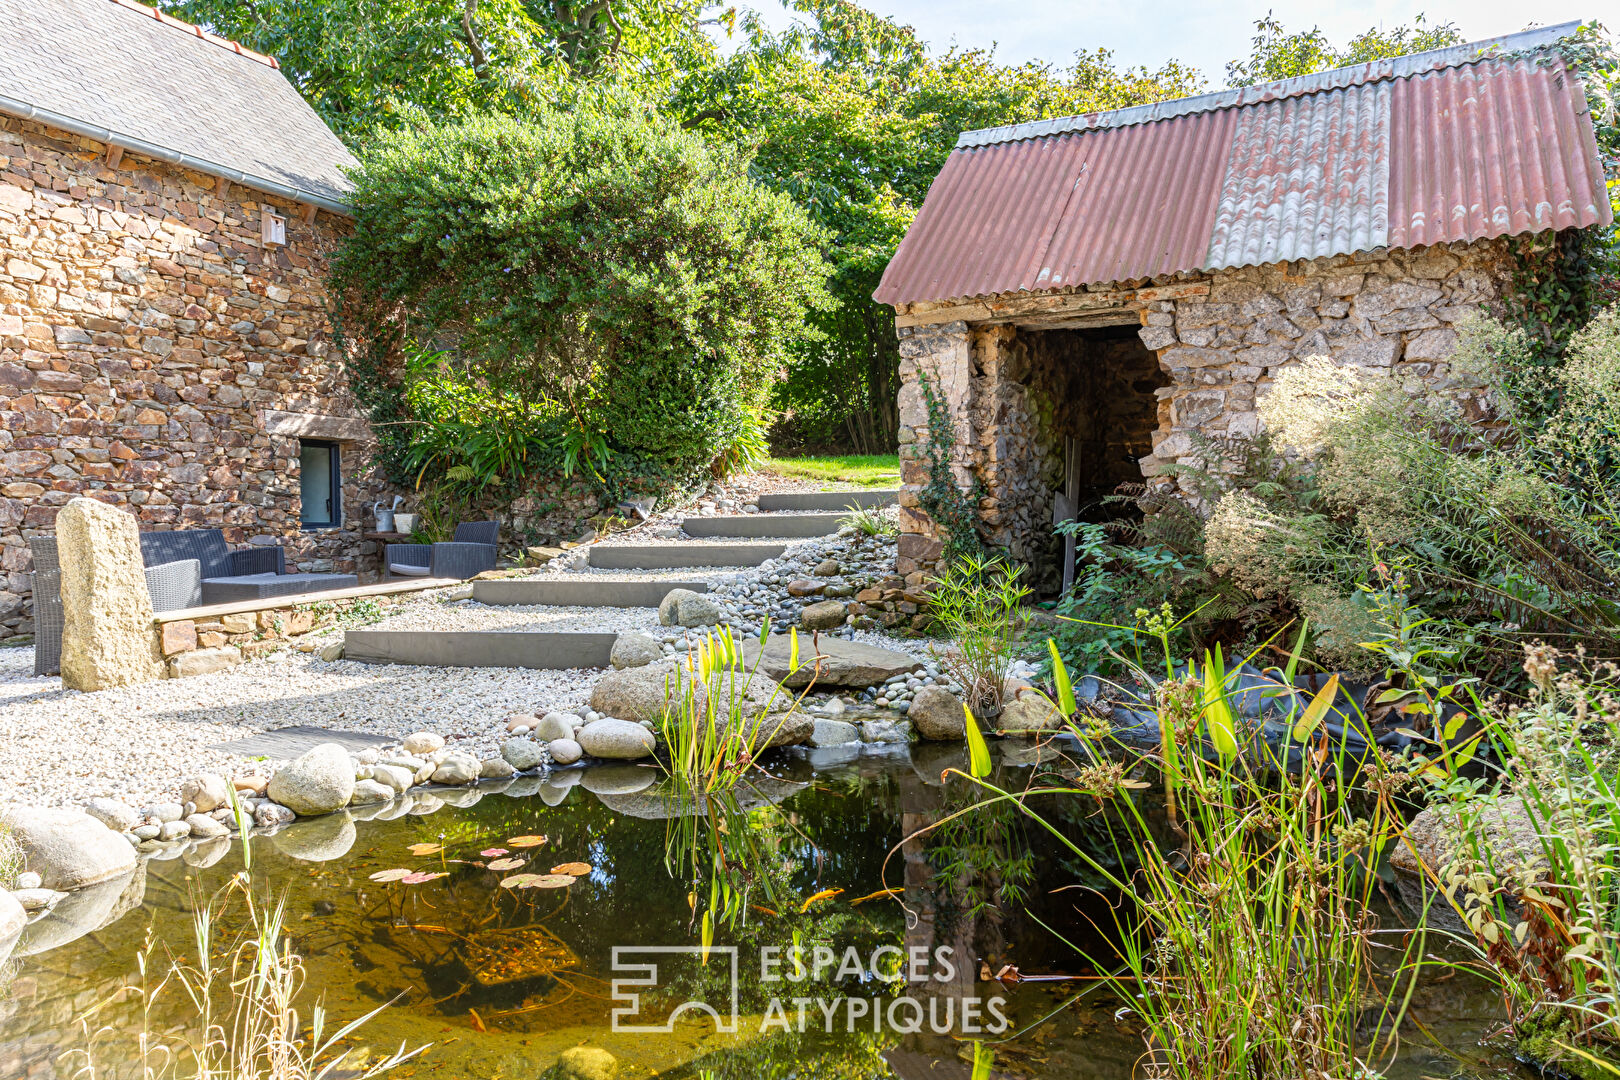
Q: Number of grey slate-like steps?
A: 5